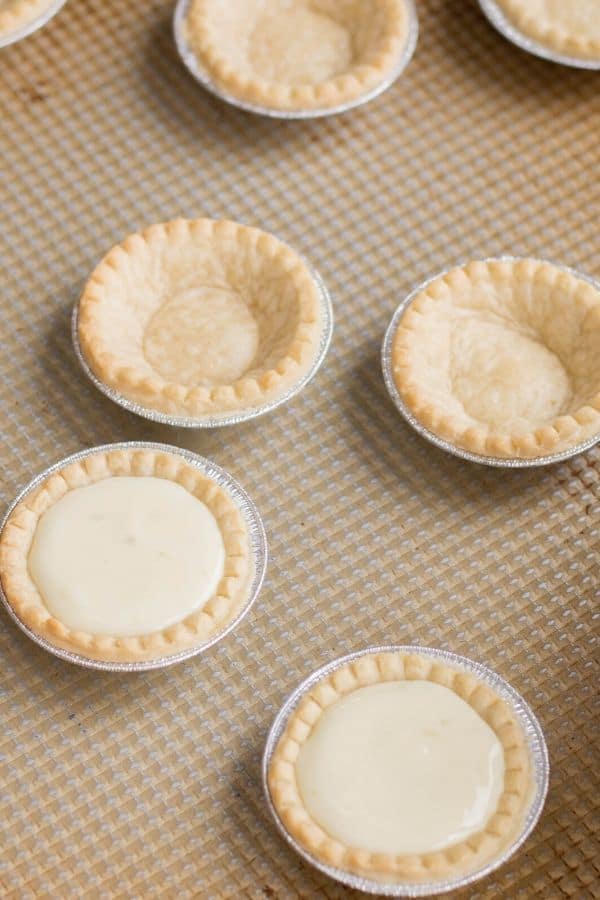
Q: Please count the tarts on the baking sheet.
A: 7